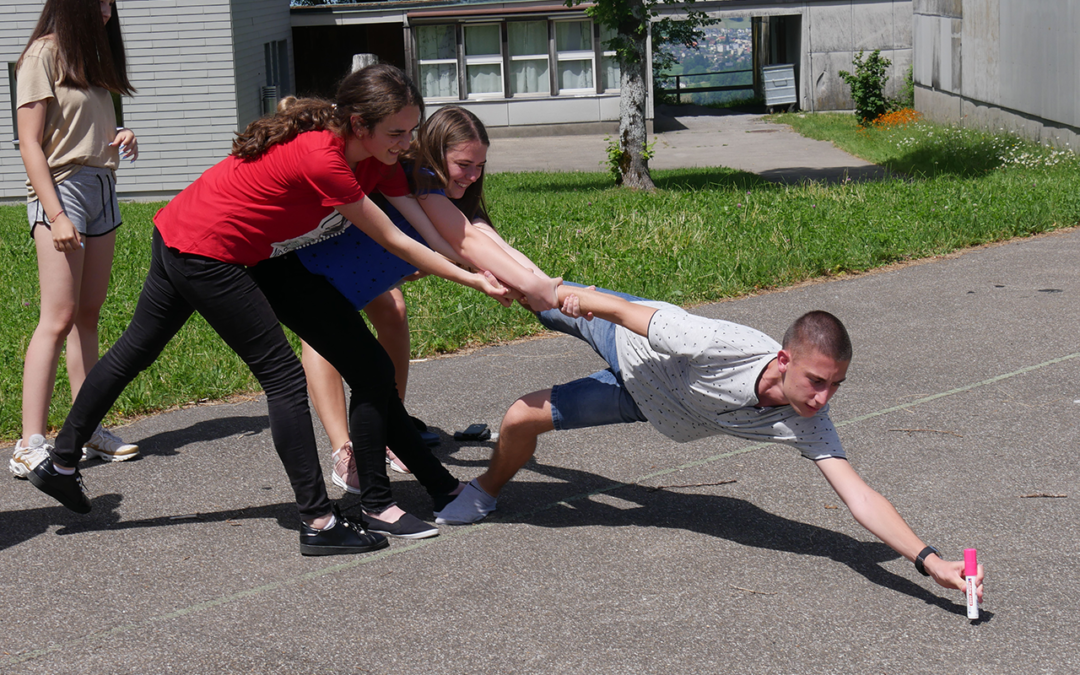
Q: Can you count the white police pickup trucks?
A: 0